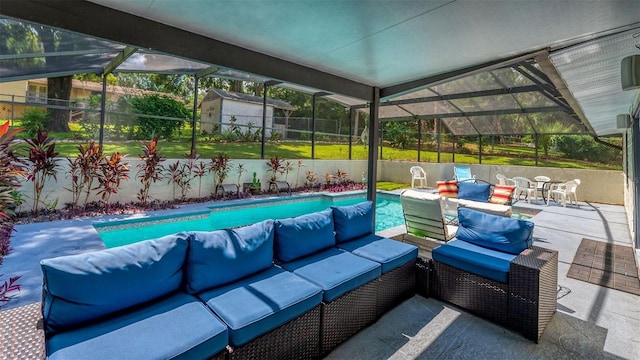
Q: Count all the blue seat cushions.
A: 5